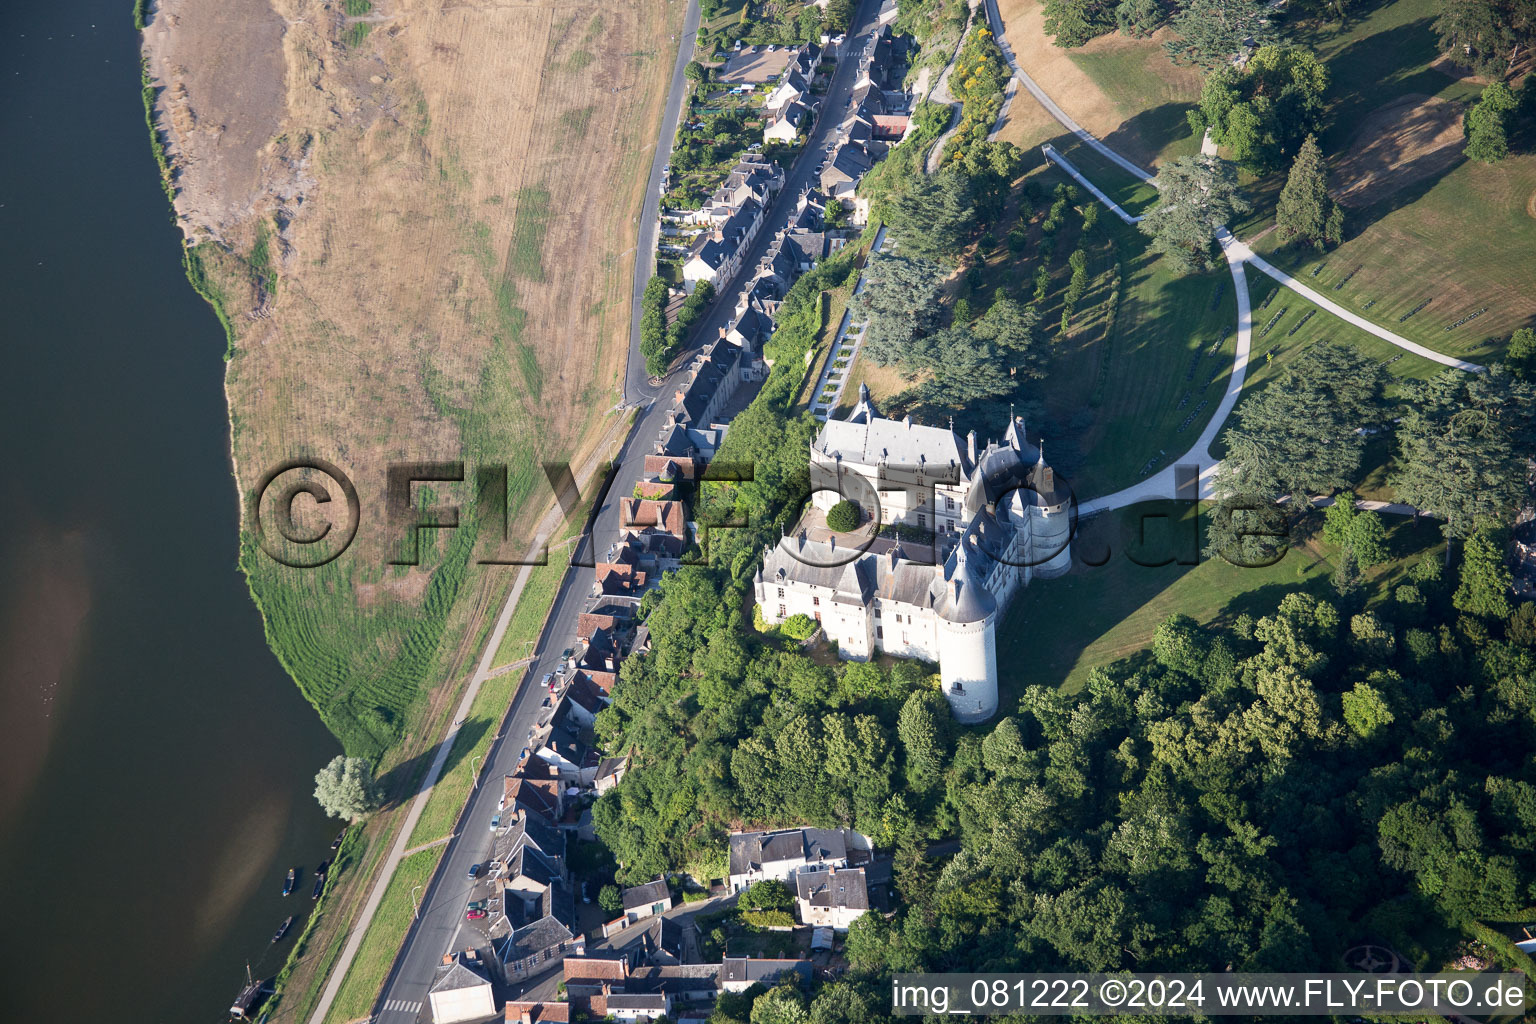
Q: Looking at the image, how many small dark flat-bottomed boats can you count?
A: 5